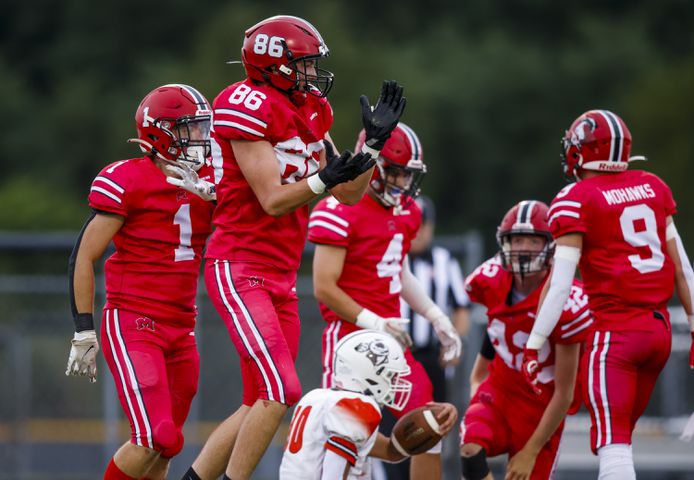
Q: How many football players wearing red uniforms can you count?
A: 5